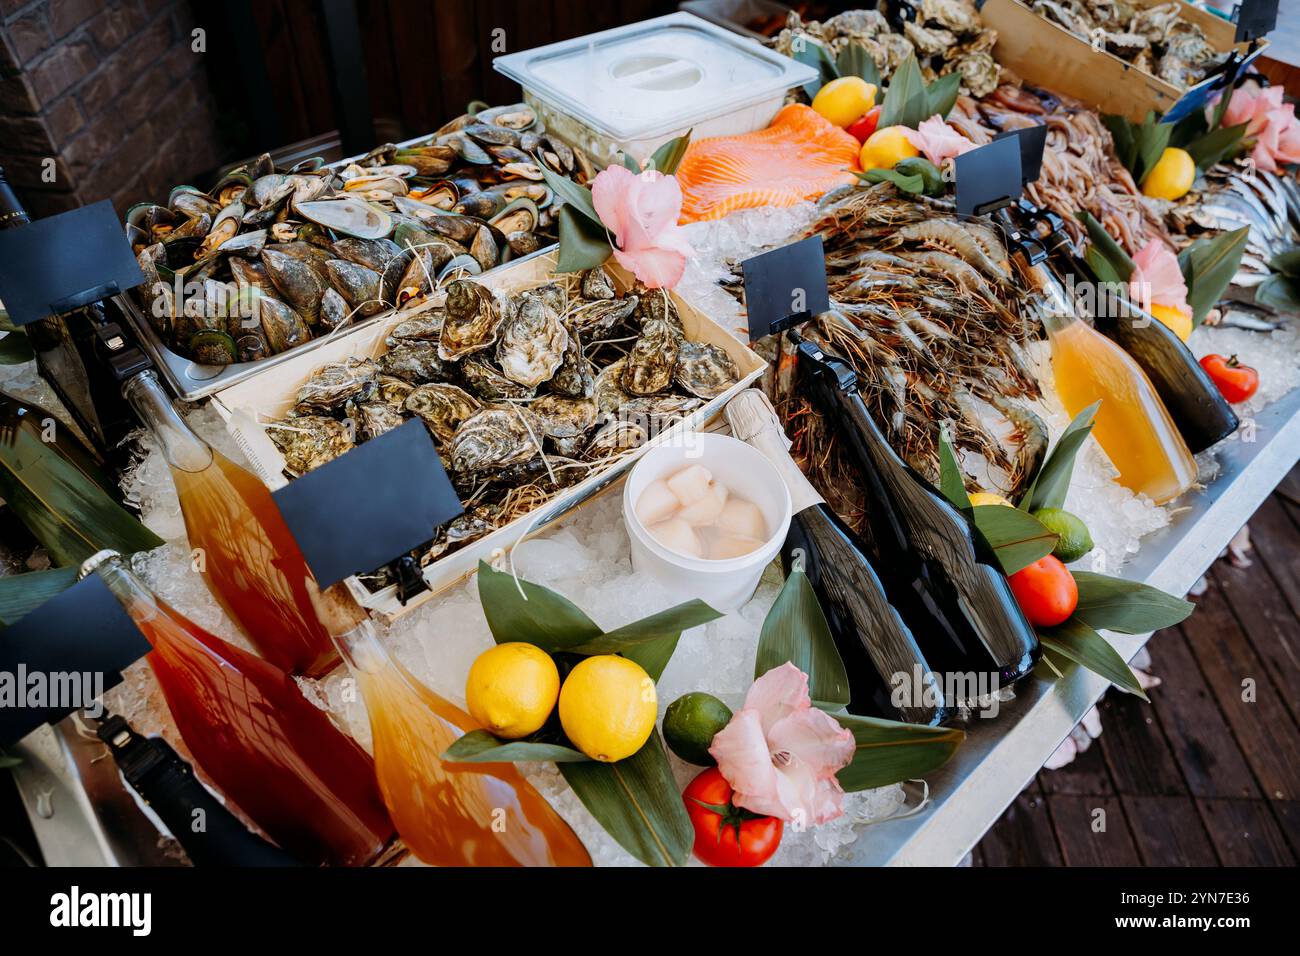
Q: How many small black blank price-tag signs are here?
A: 7